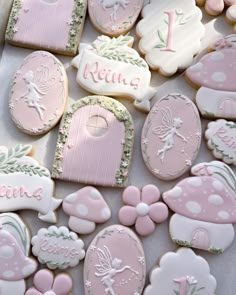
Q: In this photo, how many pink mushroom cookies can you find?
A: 4